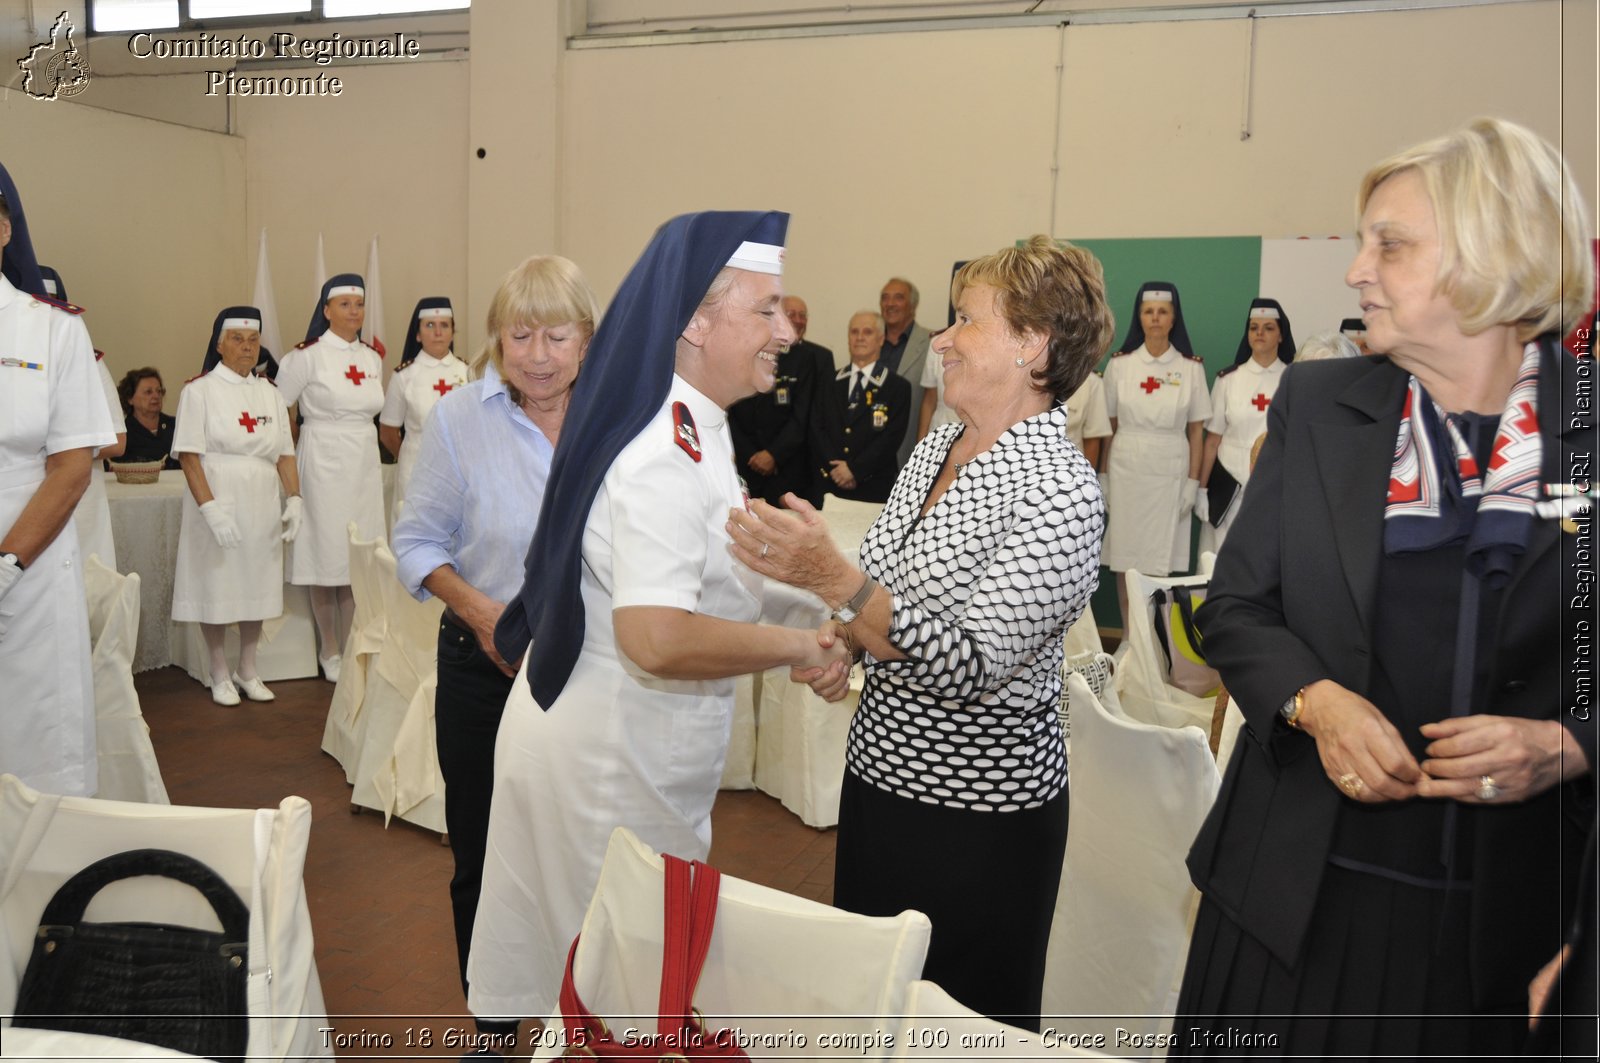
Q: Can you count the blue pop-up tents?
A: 0